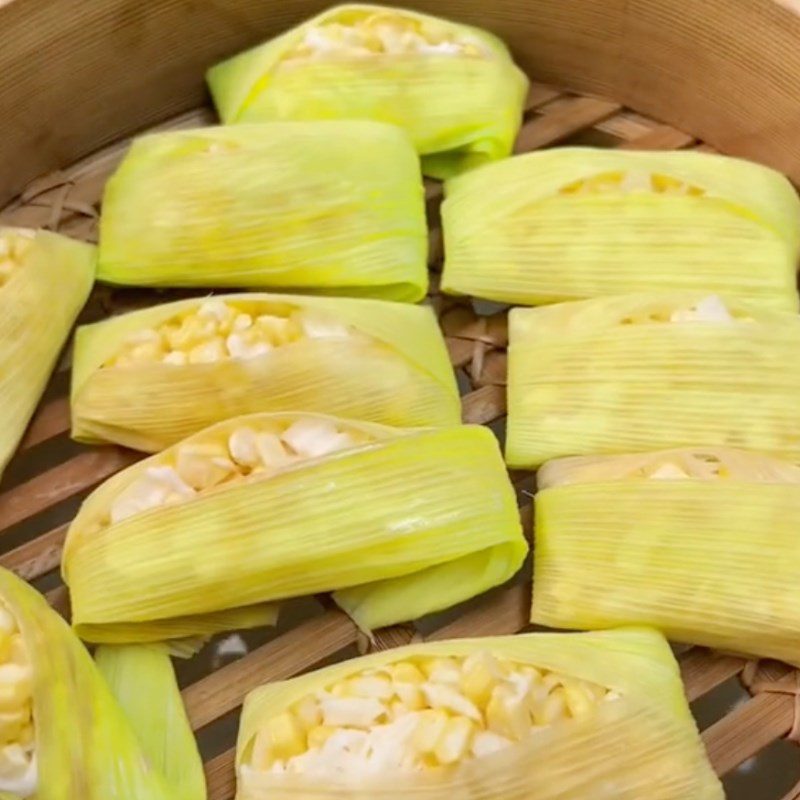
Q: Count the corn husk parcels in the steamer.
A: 10